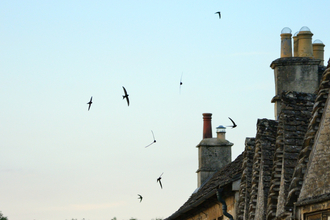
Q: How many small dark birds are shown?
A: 8